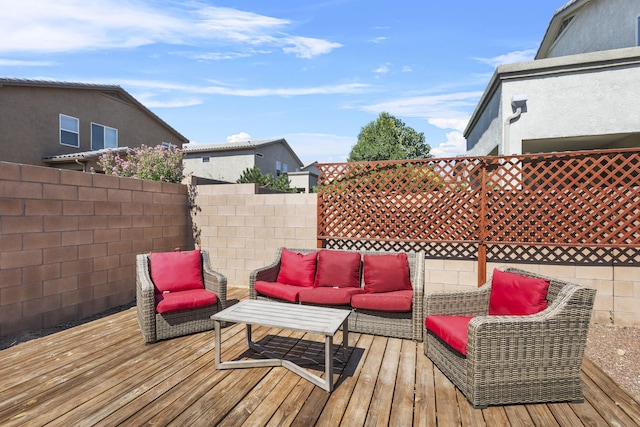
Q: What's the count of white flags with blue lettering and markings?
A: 0